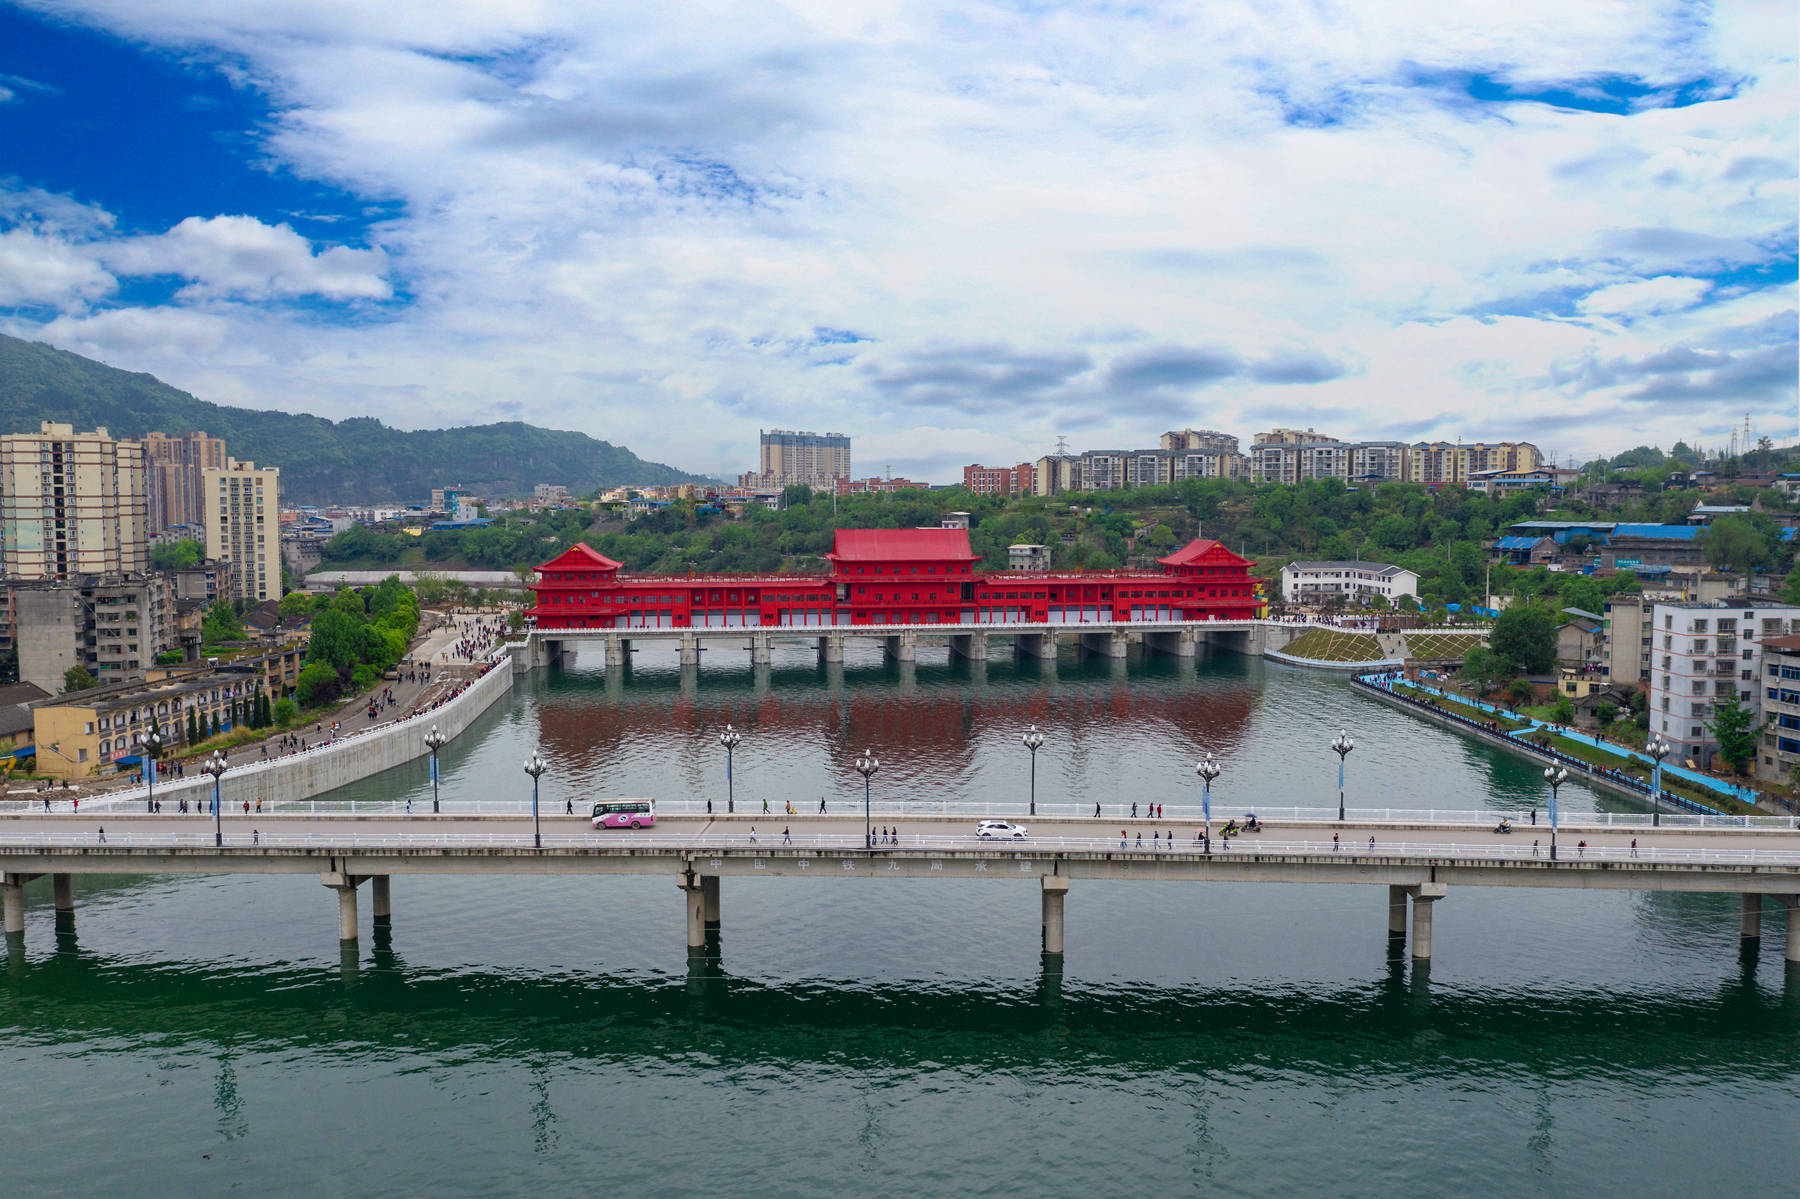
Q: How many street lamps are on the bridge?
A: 11